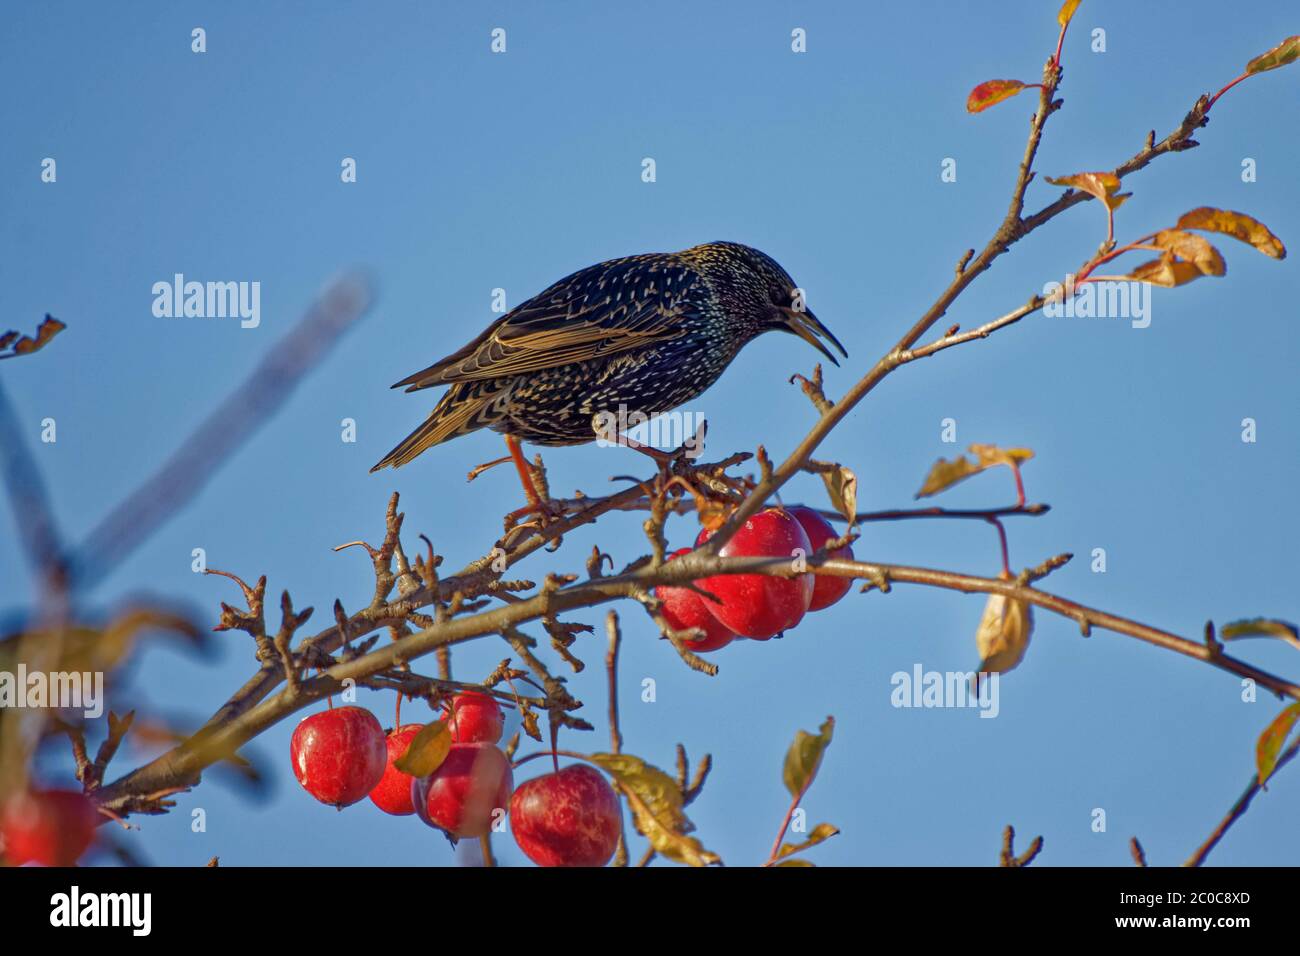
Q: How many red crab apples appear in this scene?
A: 9